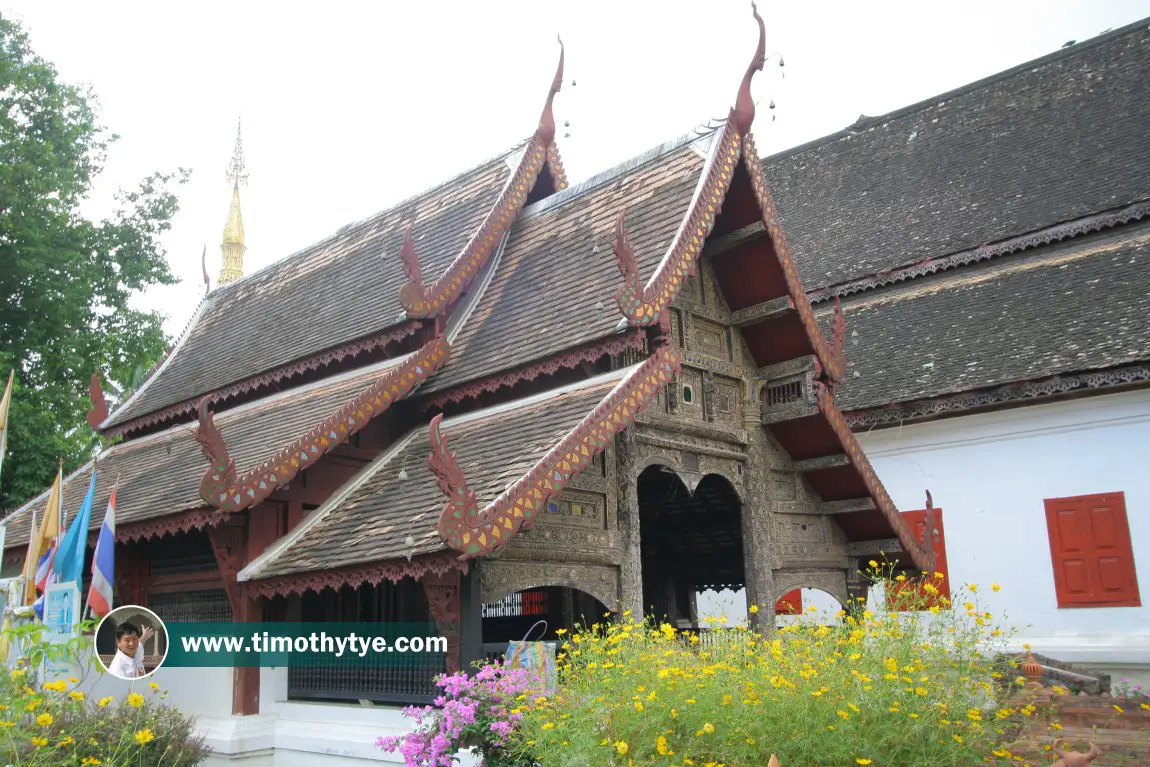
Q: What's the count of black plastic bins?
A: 0